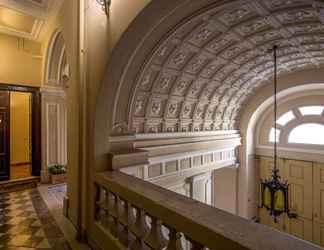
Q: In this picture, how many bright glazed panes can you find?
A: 4